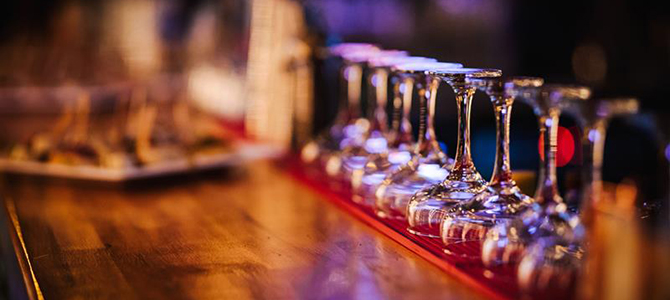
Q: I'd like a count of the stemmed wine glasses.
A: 8